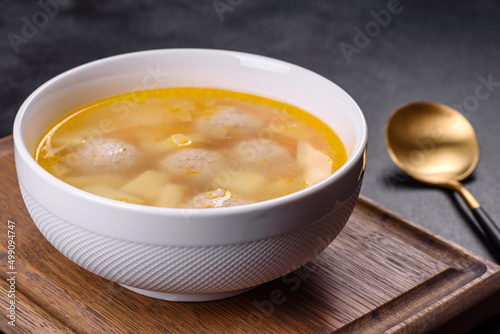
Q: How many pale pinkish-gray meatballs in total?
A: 5